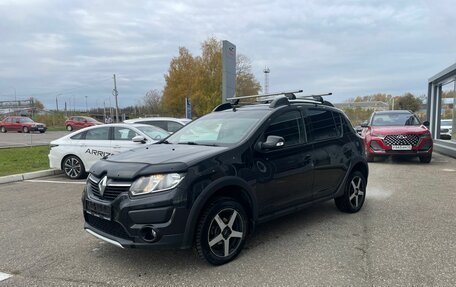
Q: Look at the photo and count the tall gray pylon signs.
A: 1